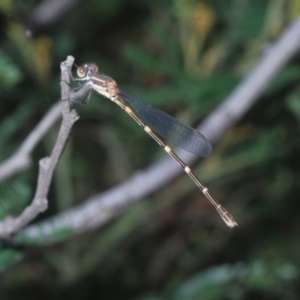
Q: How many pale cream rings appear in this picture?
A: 5